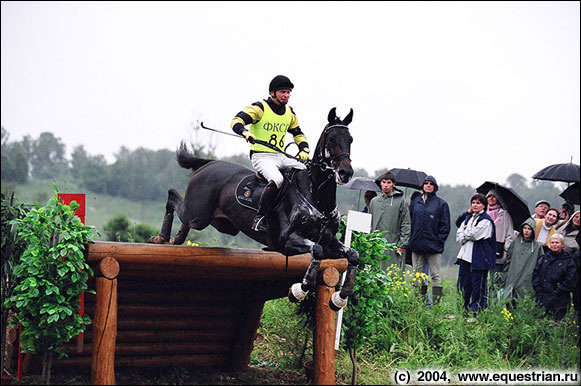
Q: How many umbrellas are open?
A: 5